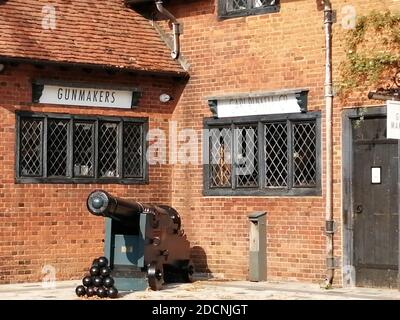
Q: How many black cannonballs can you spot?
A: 11